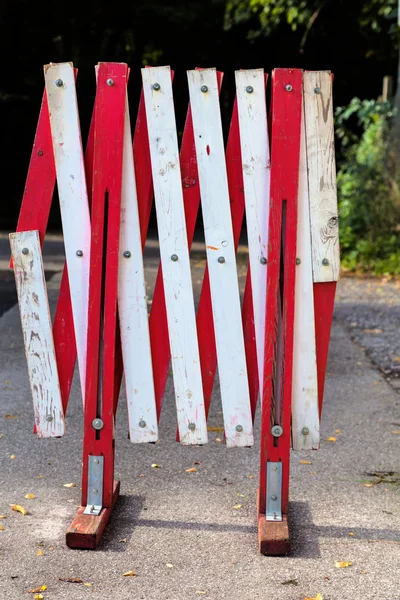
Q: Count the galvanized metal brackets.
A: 2